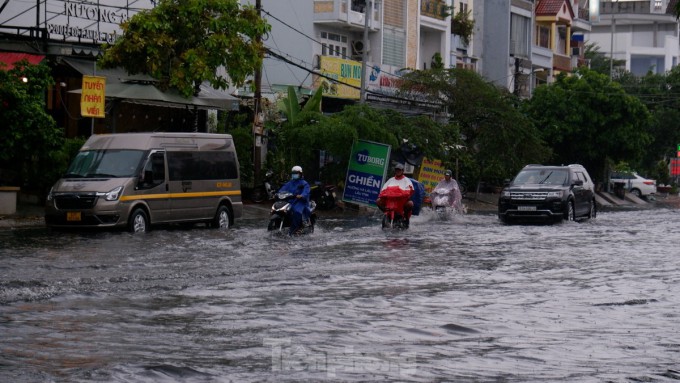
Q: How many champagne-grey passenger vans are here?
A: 1